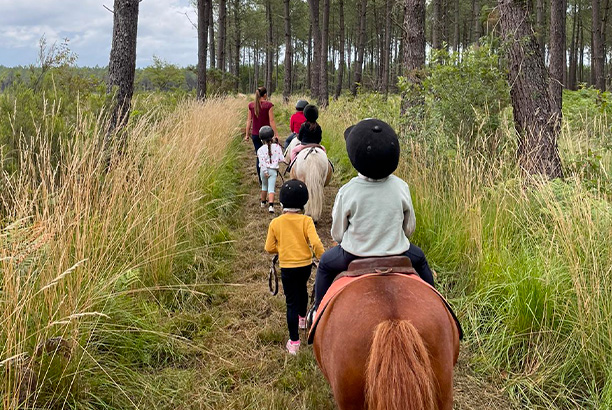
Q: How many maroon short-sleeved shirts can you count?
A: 1